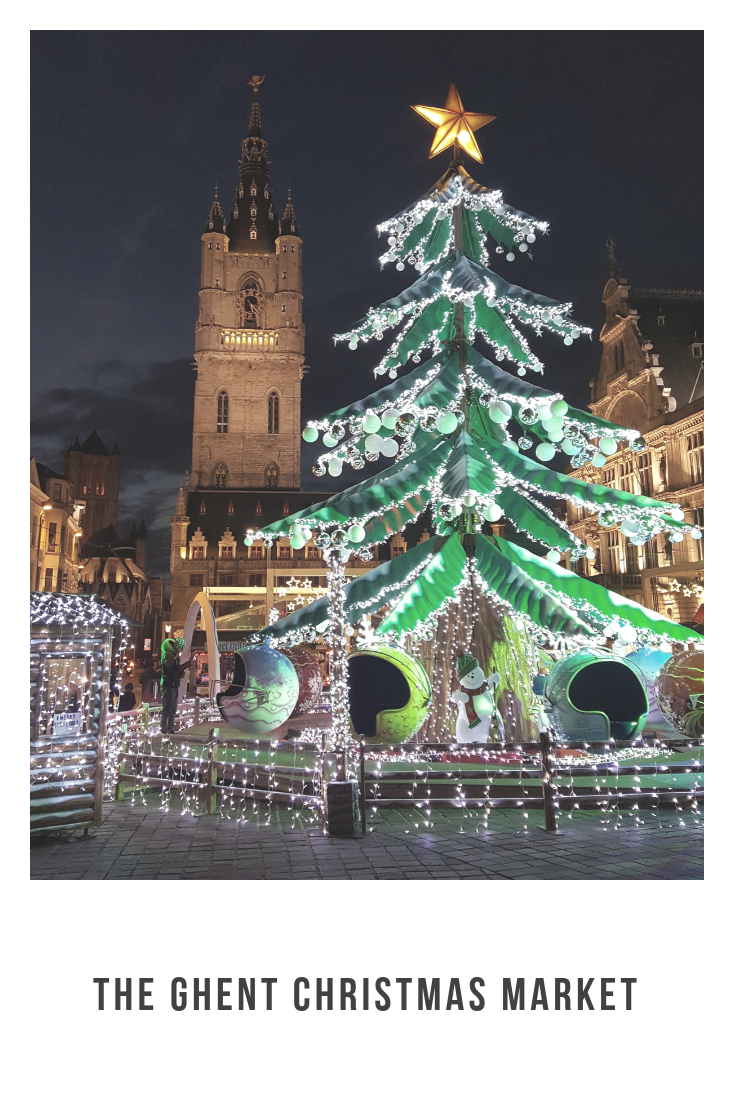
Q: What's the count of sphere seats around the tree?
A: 6